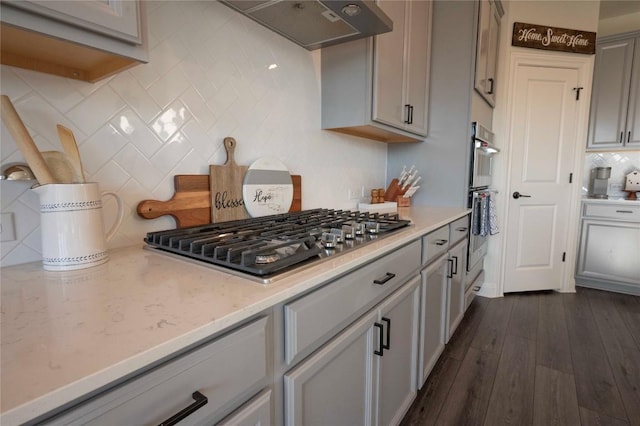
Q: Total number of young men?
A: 0